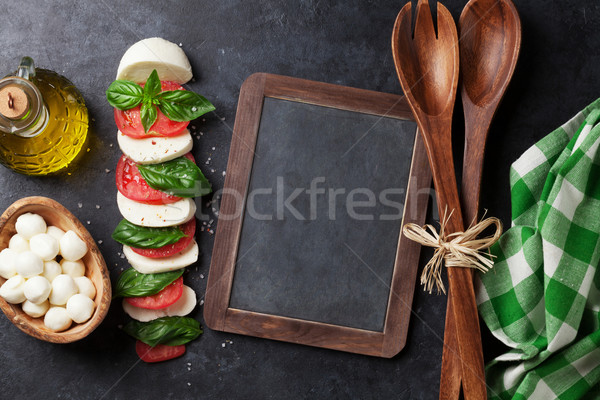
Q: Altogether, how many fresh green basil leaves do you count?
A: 8